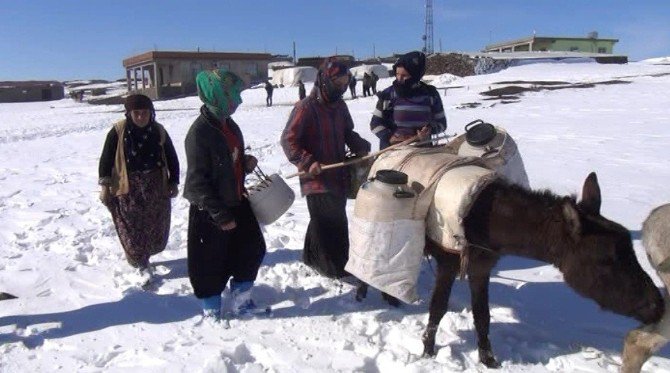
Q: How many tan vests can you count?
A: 1